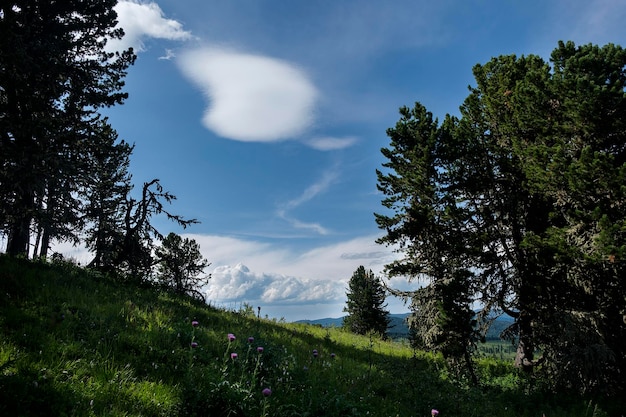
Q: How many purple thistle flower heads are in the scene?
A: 12